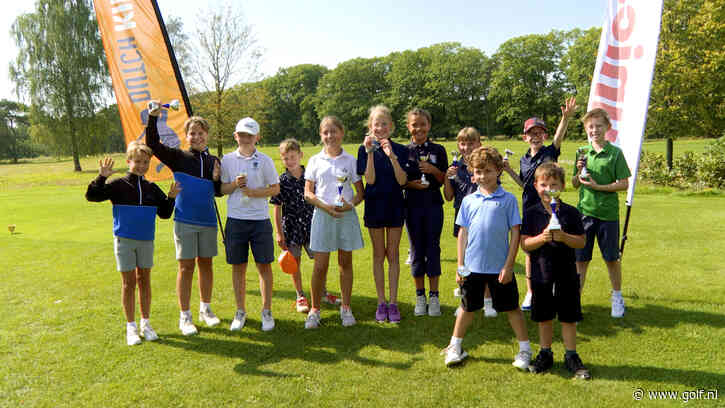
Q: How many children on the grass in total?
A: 12